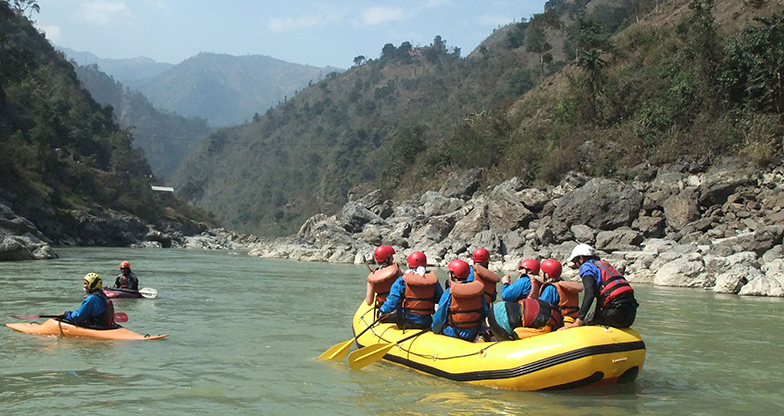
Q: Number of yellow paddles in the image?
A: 2